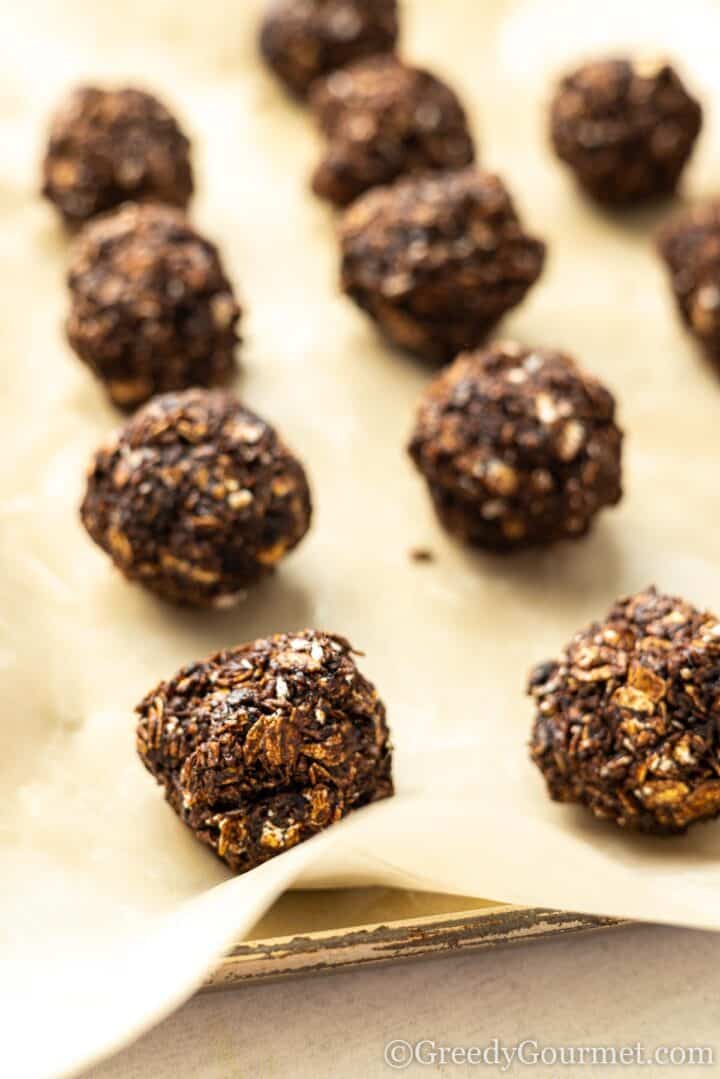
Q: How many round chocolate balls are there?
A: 11